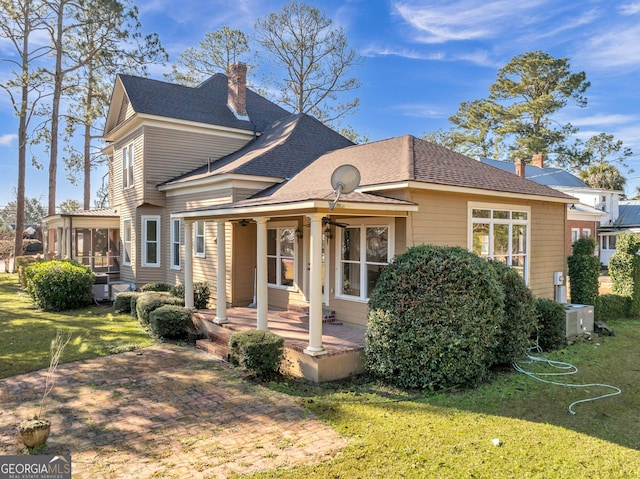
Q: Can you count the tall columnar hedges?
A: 2